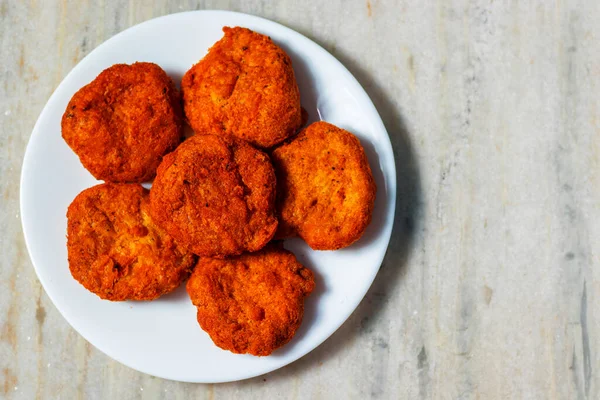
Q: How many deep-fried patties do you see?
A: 6